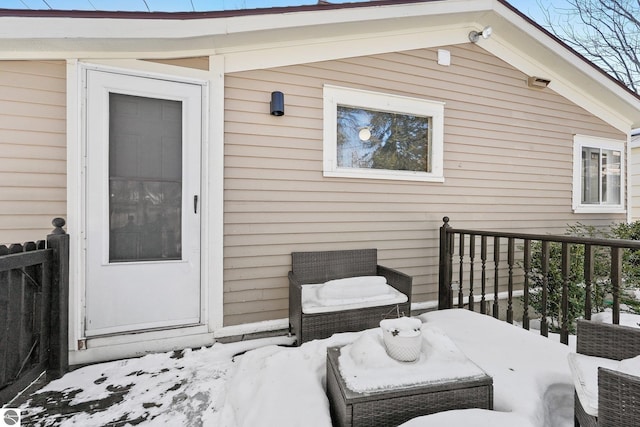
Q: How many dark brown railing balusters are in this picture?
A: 11